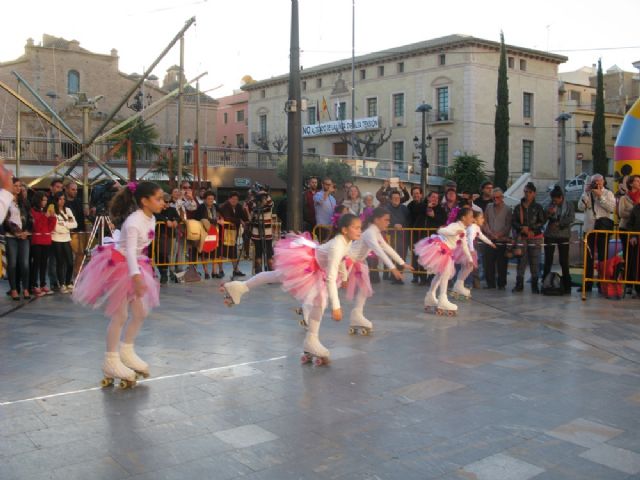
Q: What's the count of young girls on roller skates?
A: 5